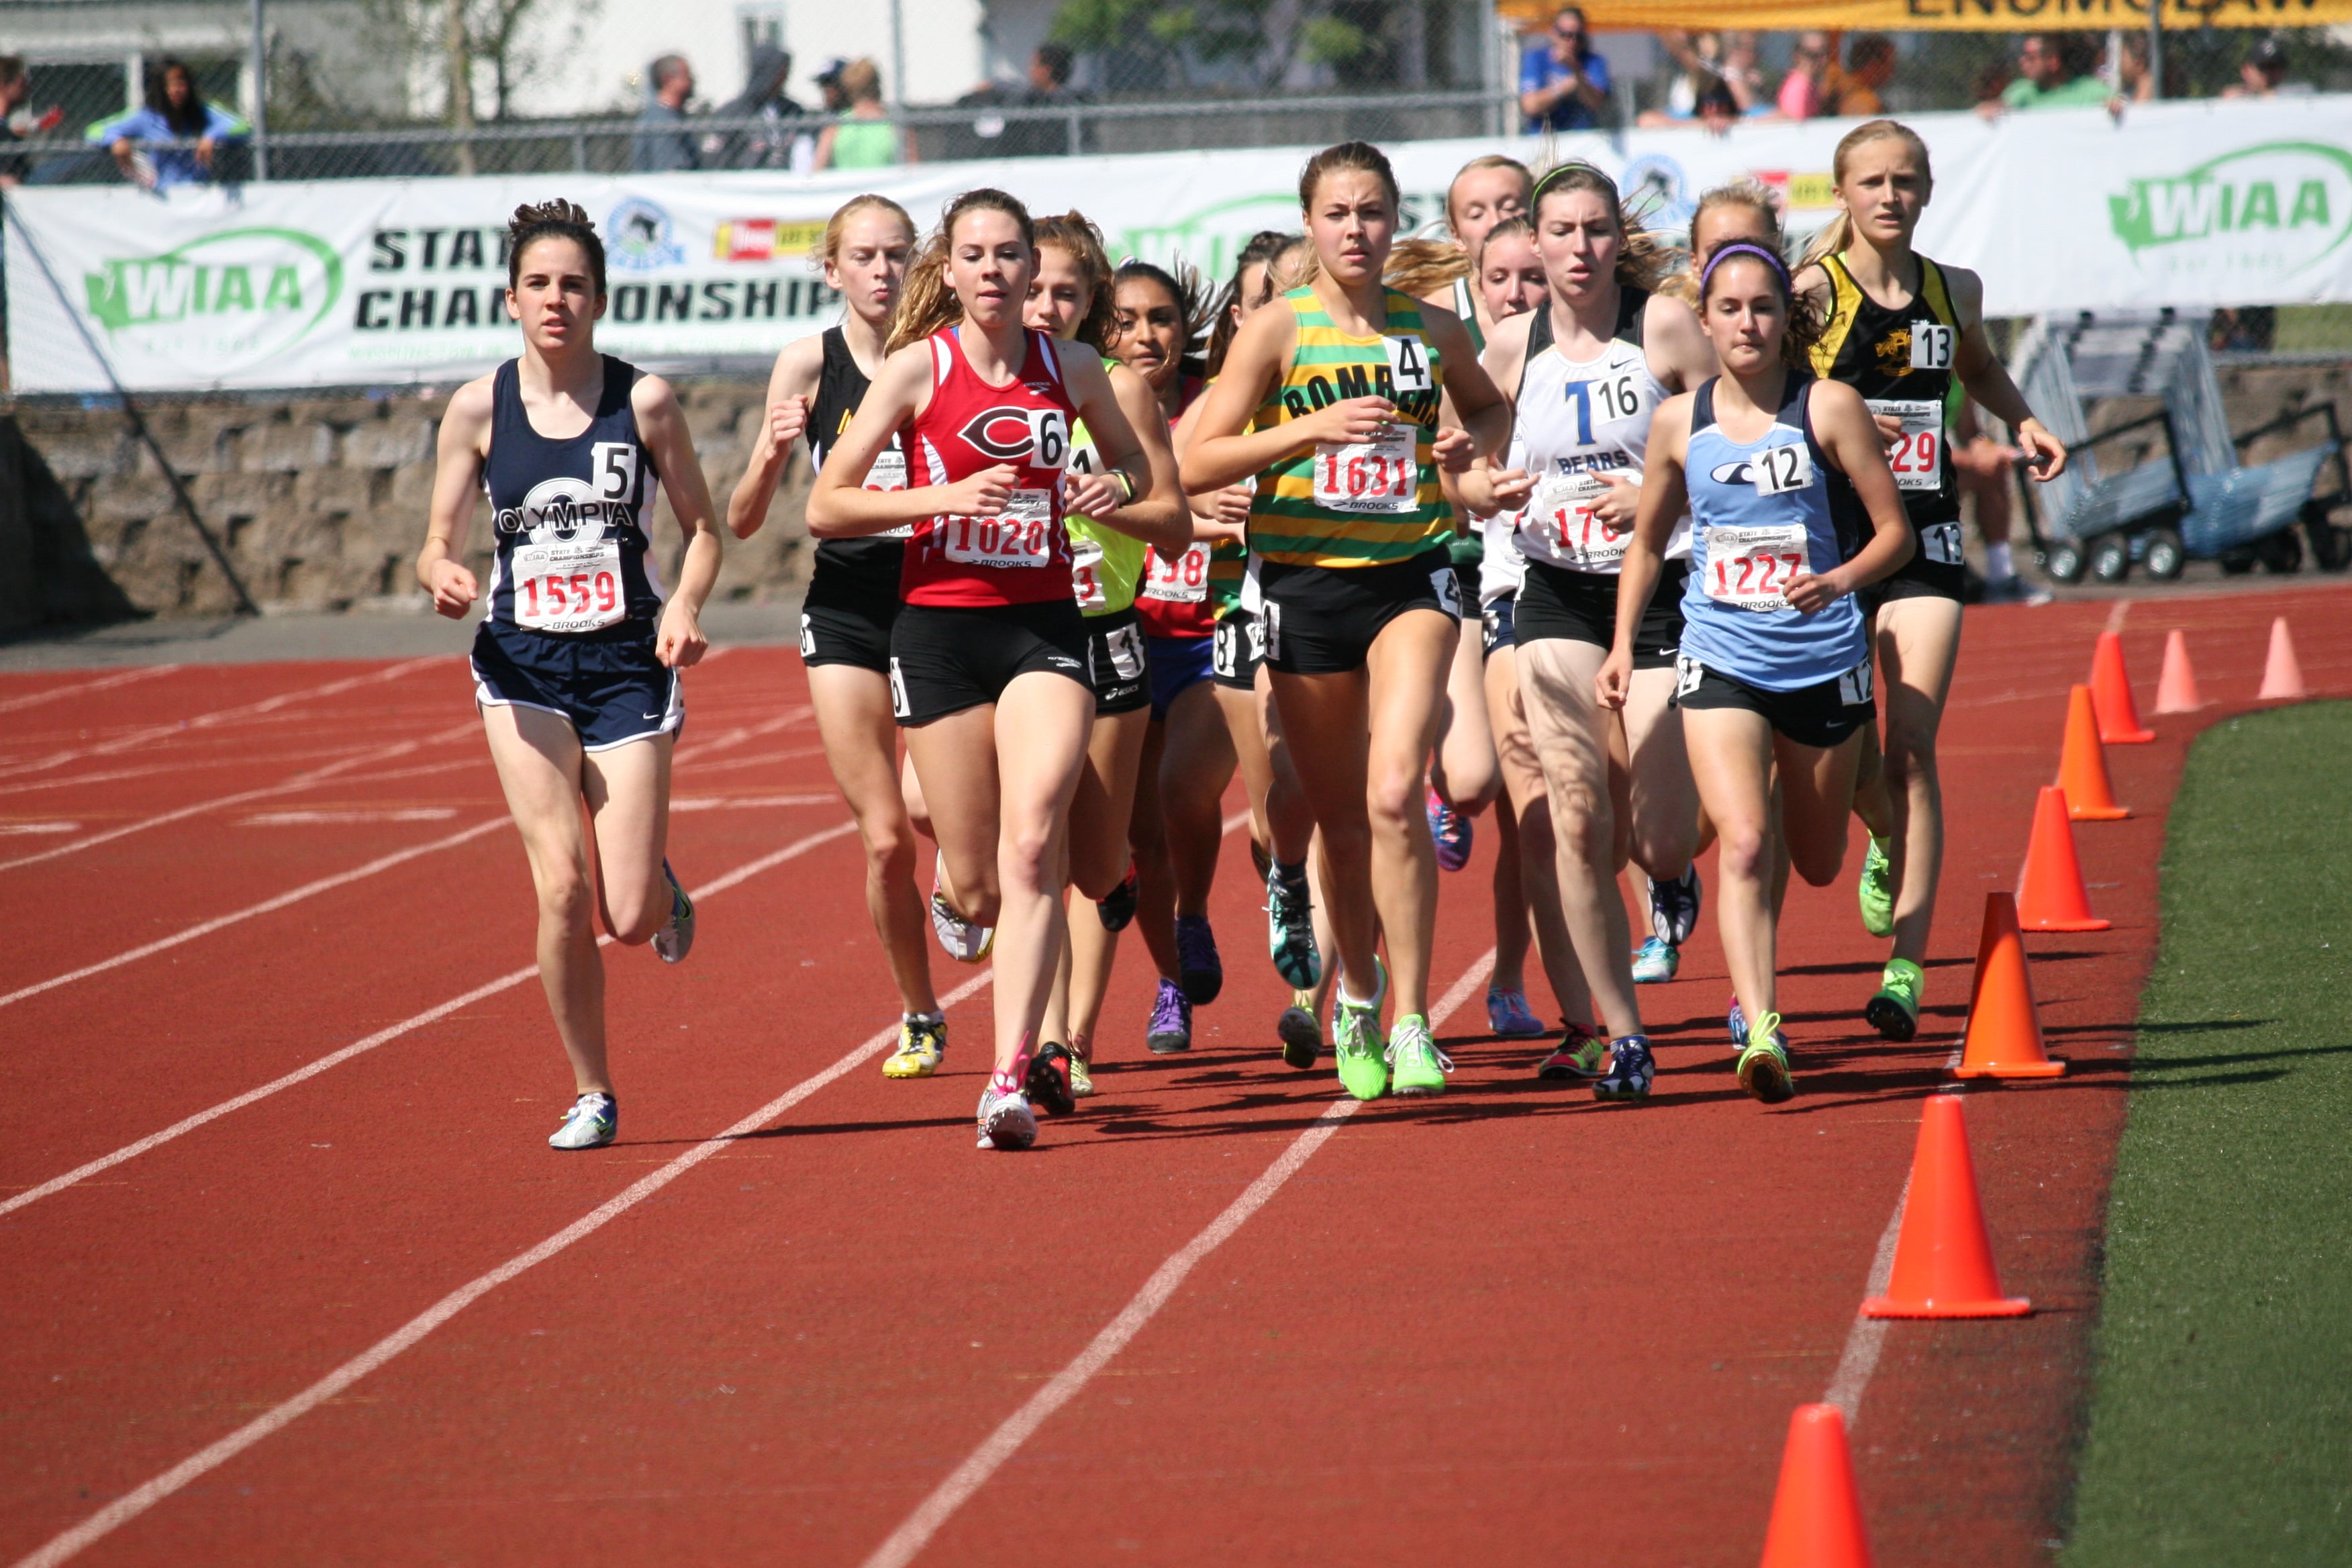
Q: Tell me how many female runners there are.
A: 14